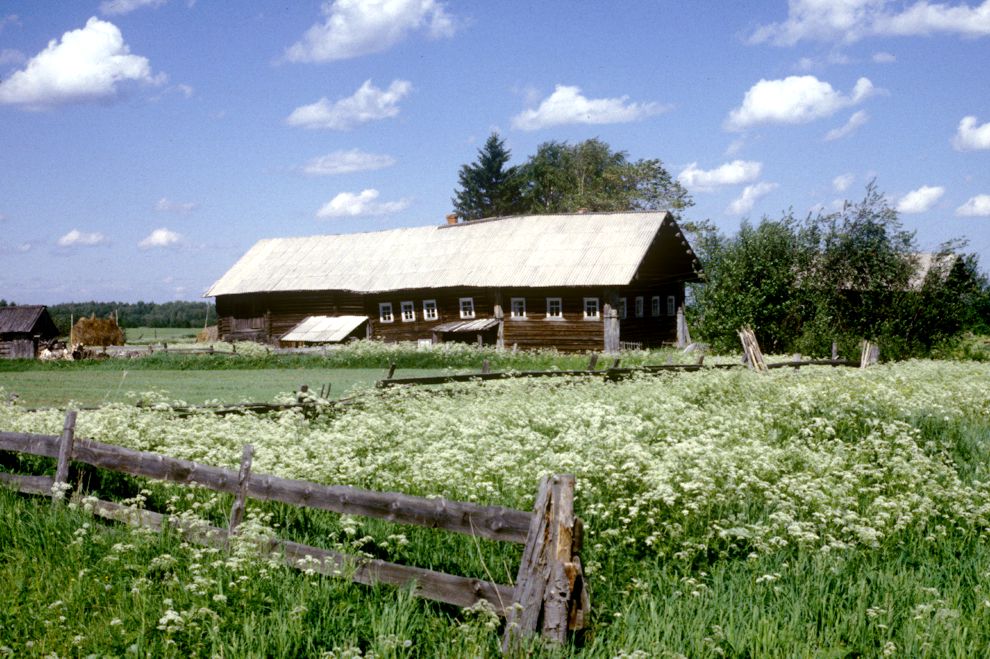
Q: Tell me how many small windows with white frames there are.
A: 11